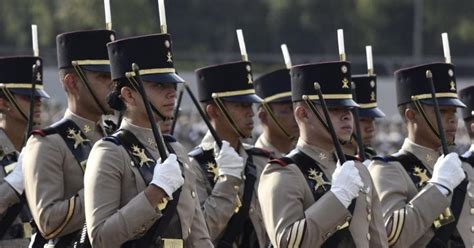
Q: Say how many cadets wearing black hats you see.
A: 9